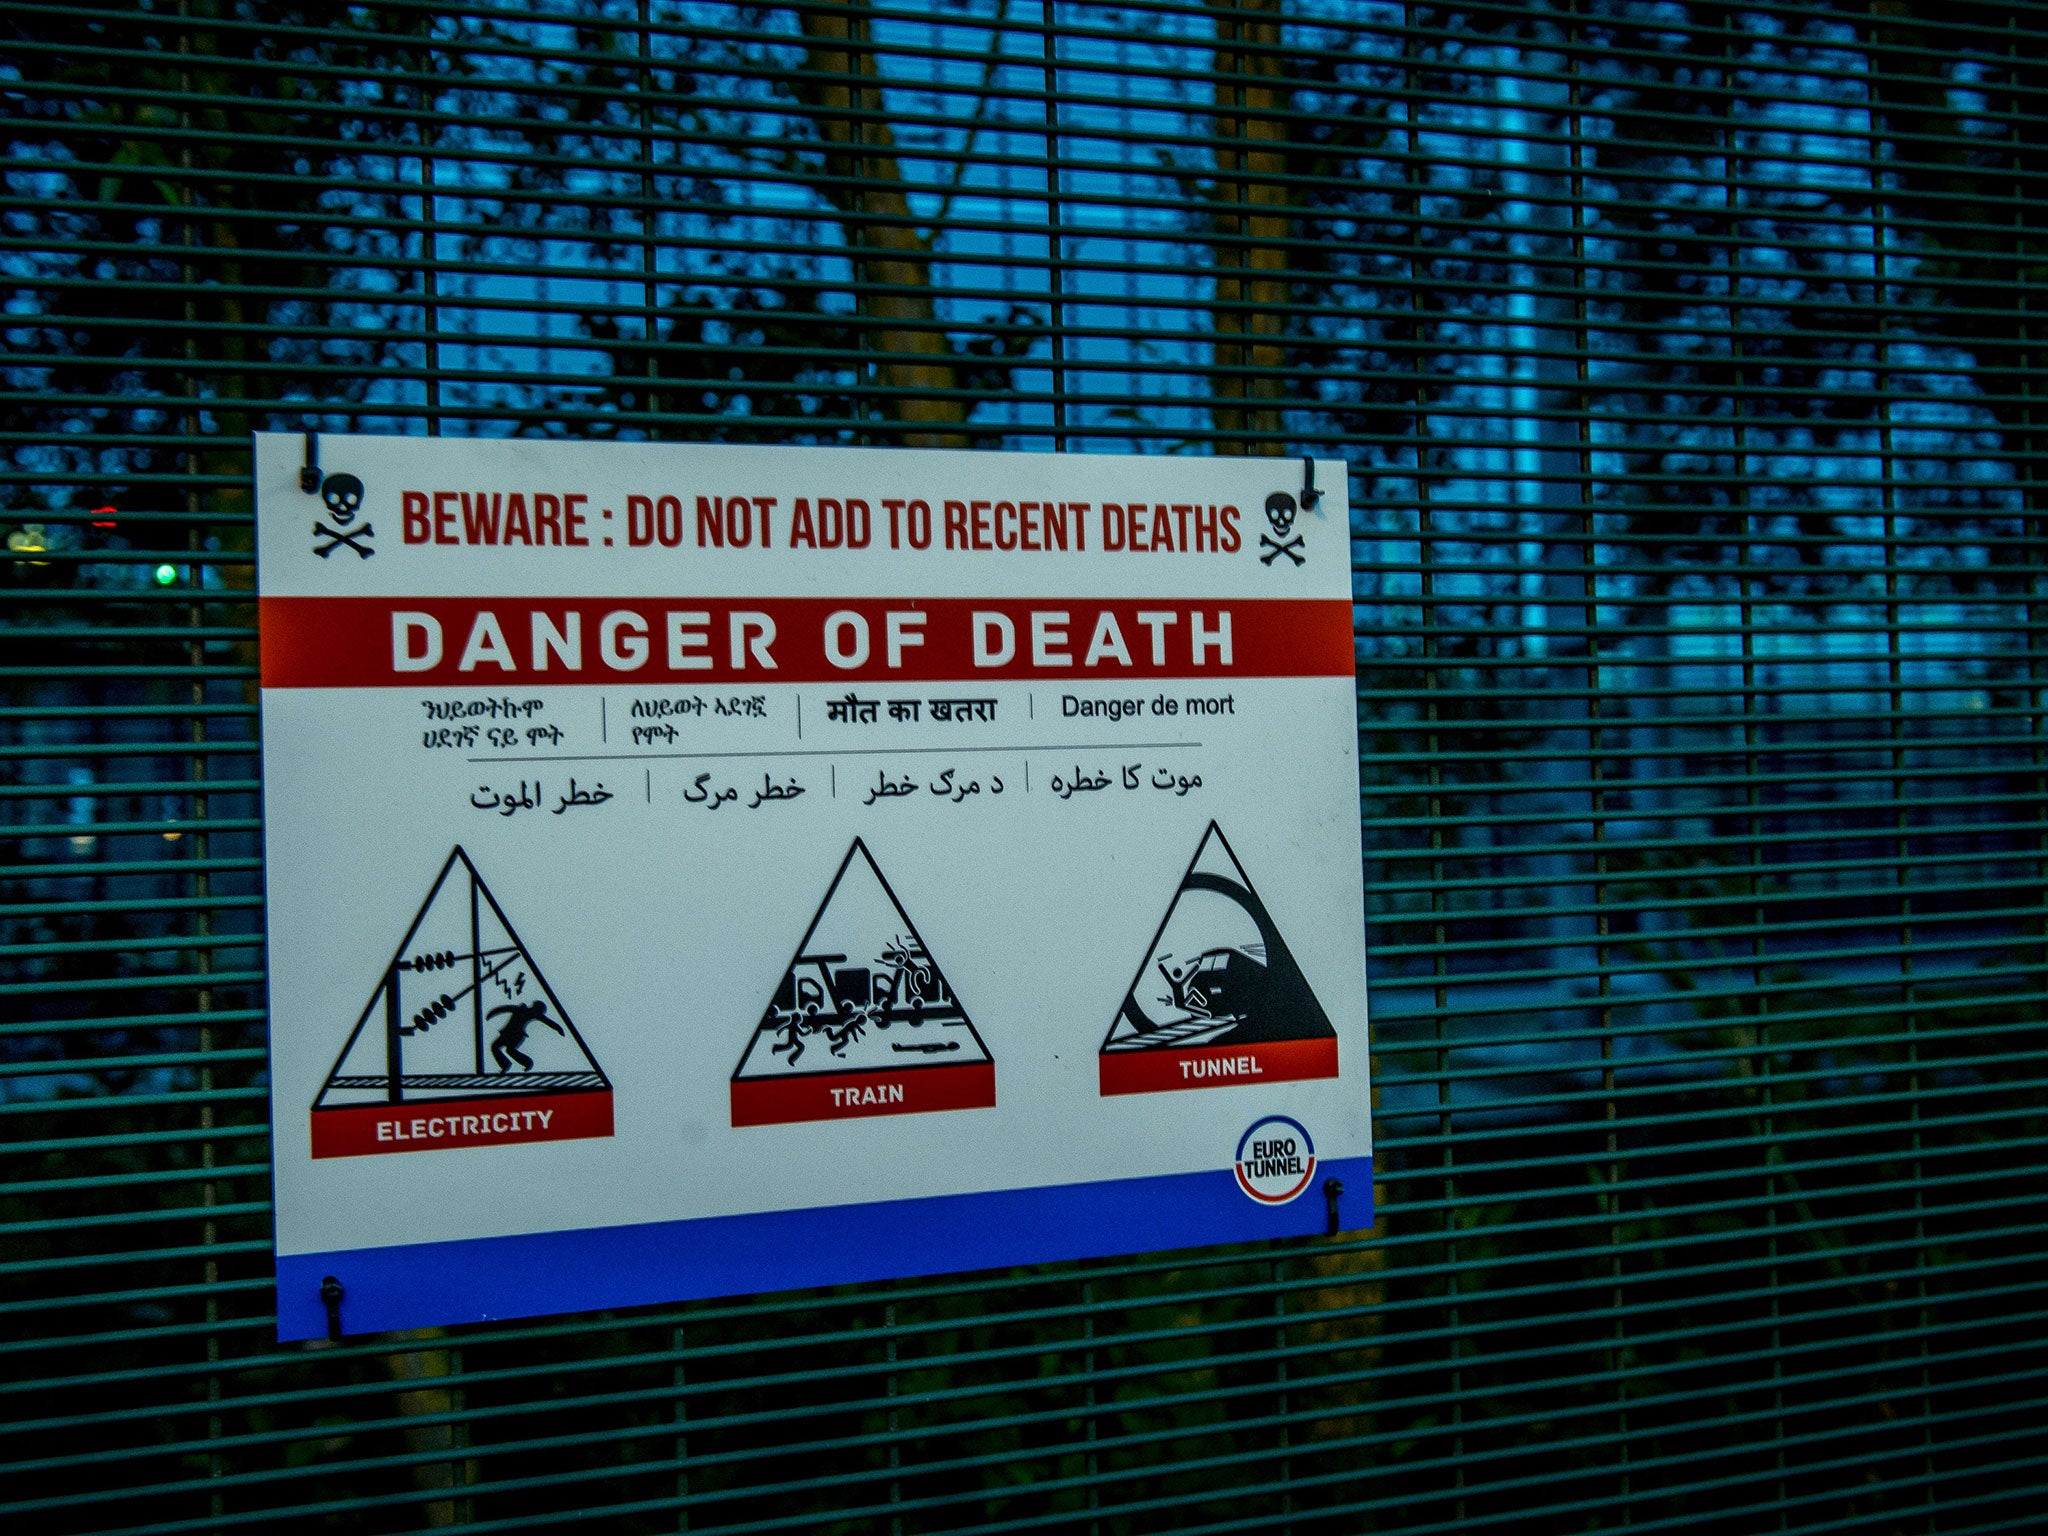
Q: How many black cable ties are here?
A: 4